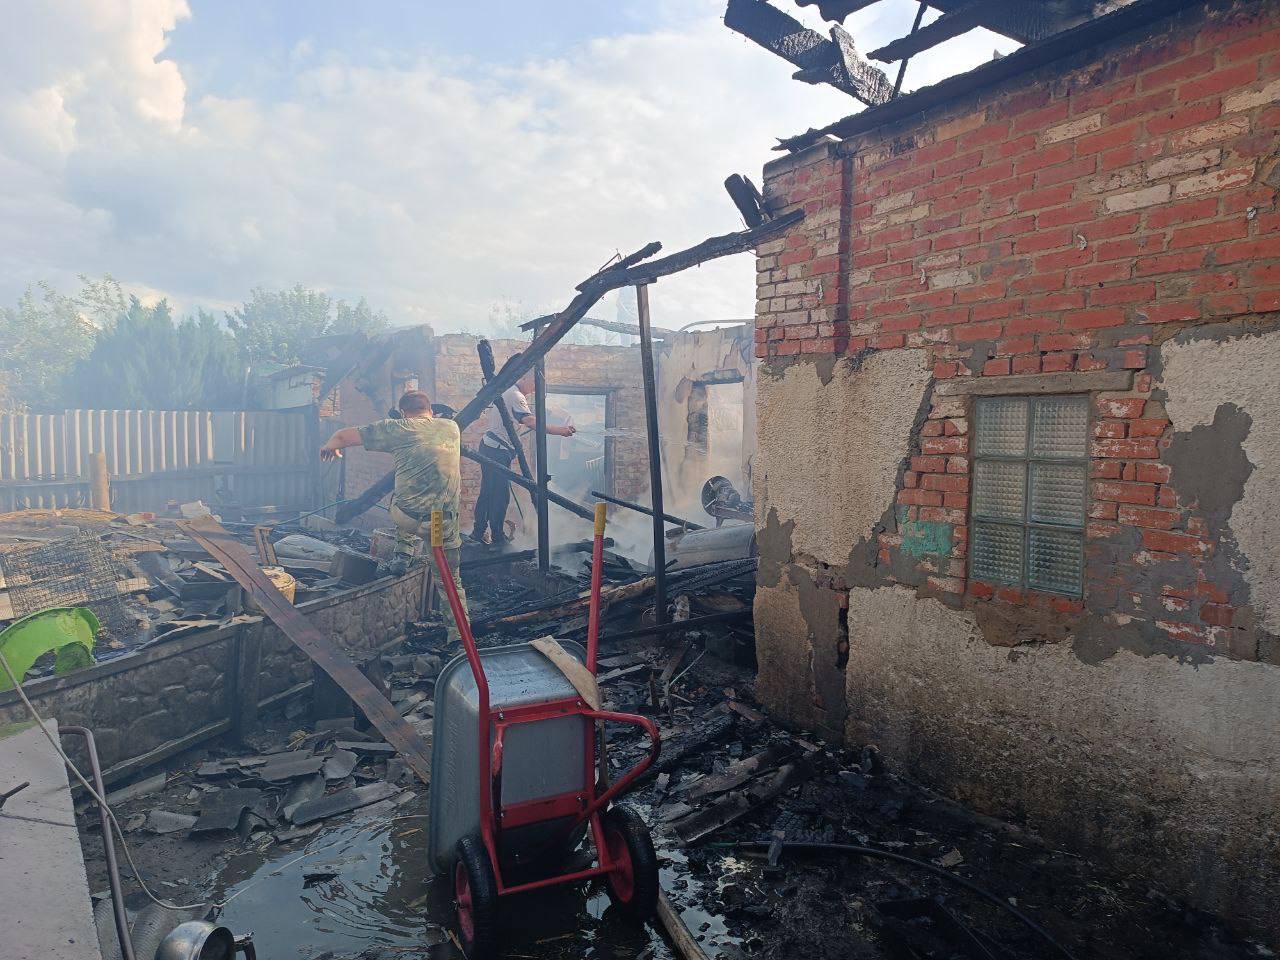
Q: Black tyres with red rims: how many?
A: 2